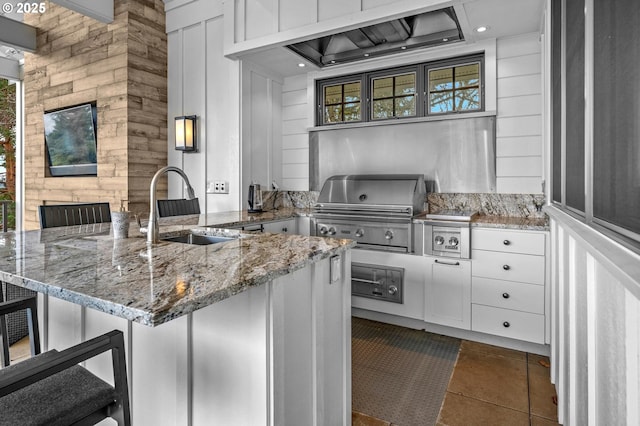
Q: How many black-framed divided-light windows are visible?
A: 3